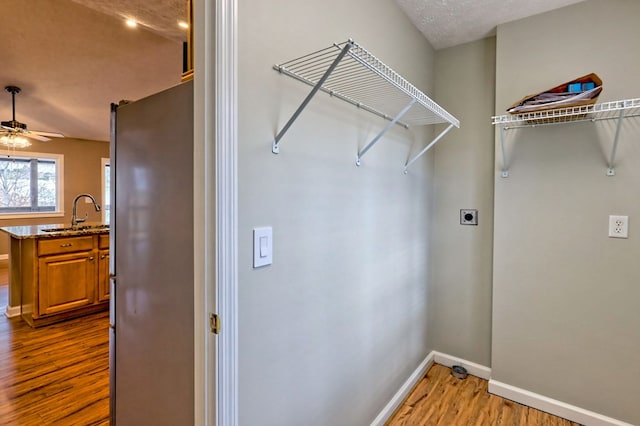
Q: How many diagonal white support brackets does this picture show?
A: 5